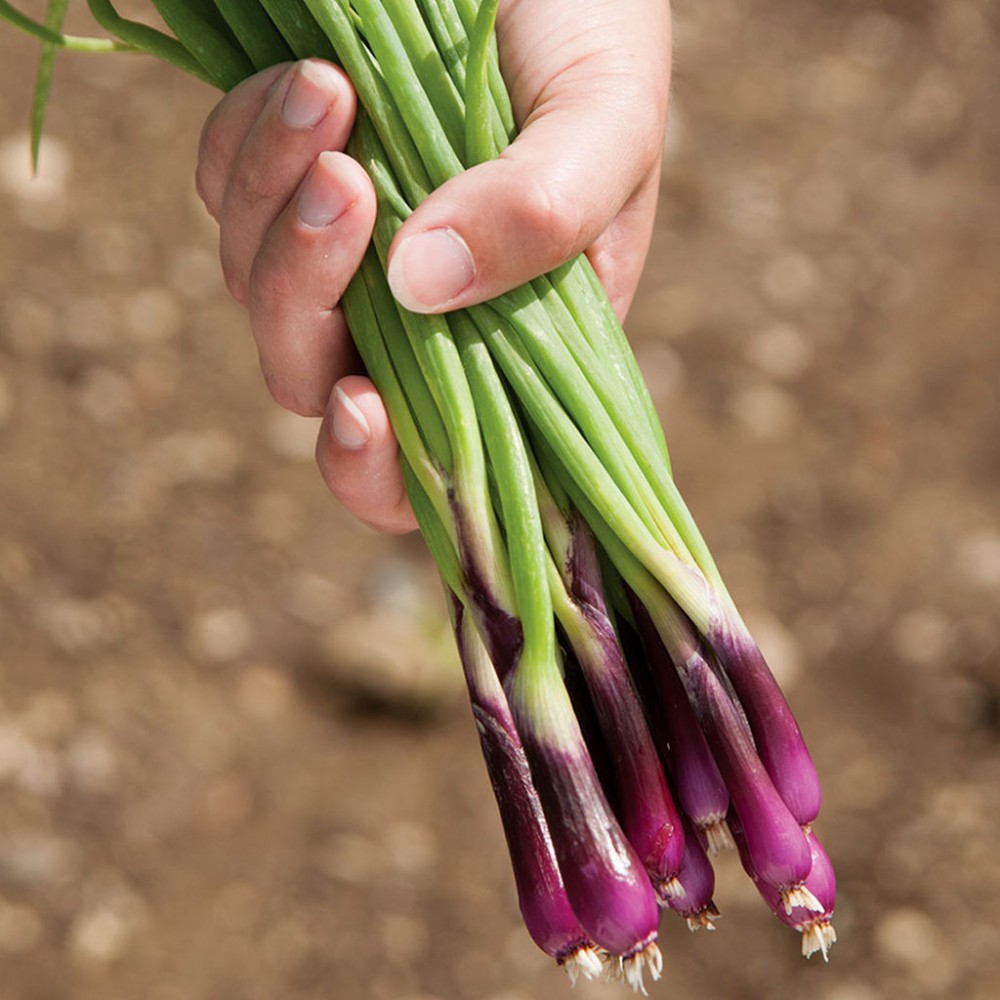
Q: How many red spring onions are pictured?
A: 8